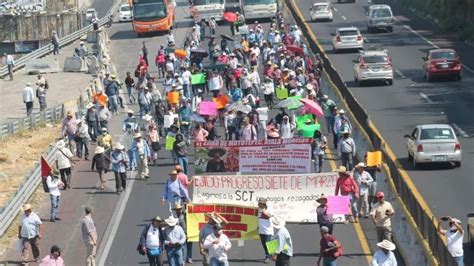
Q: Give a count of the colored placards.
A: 14